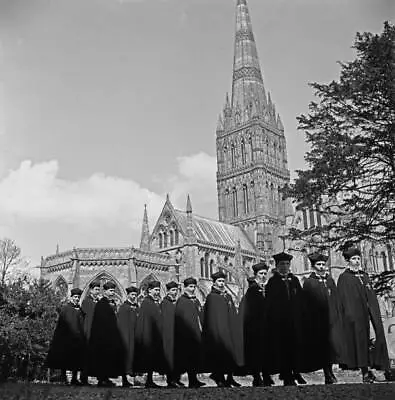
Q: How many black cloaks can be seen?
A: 12